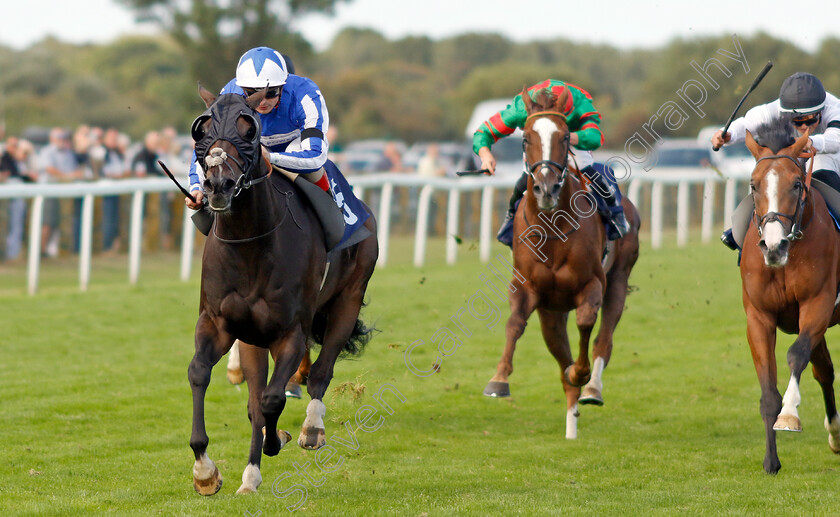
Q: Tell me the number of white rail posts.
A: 14